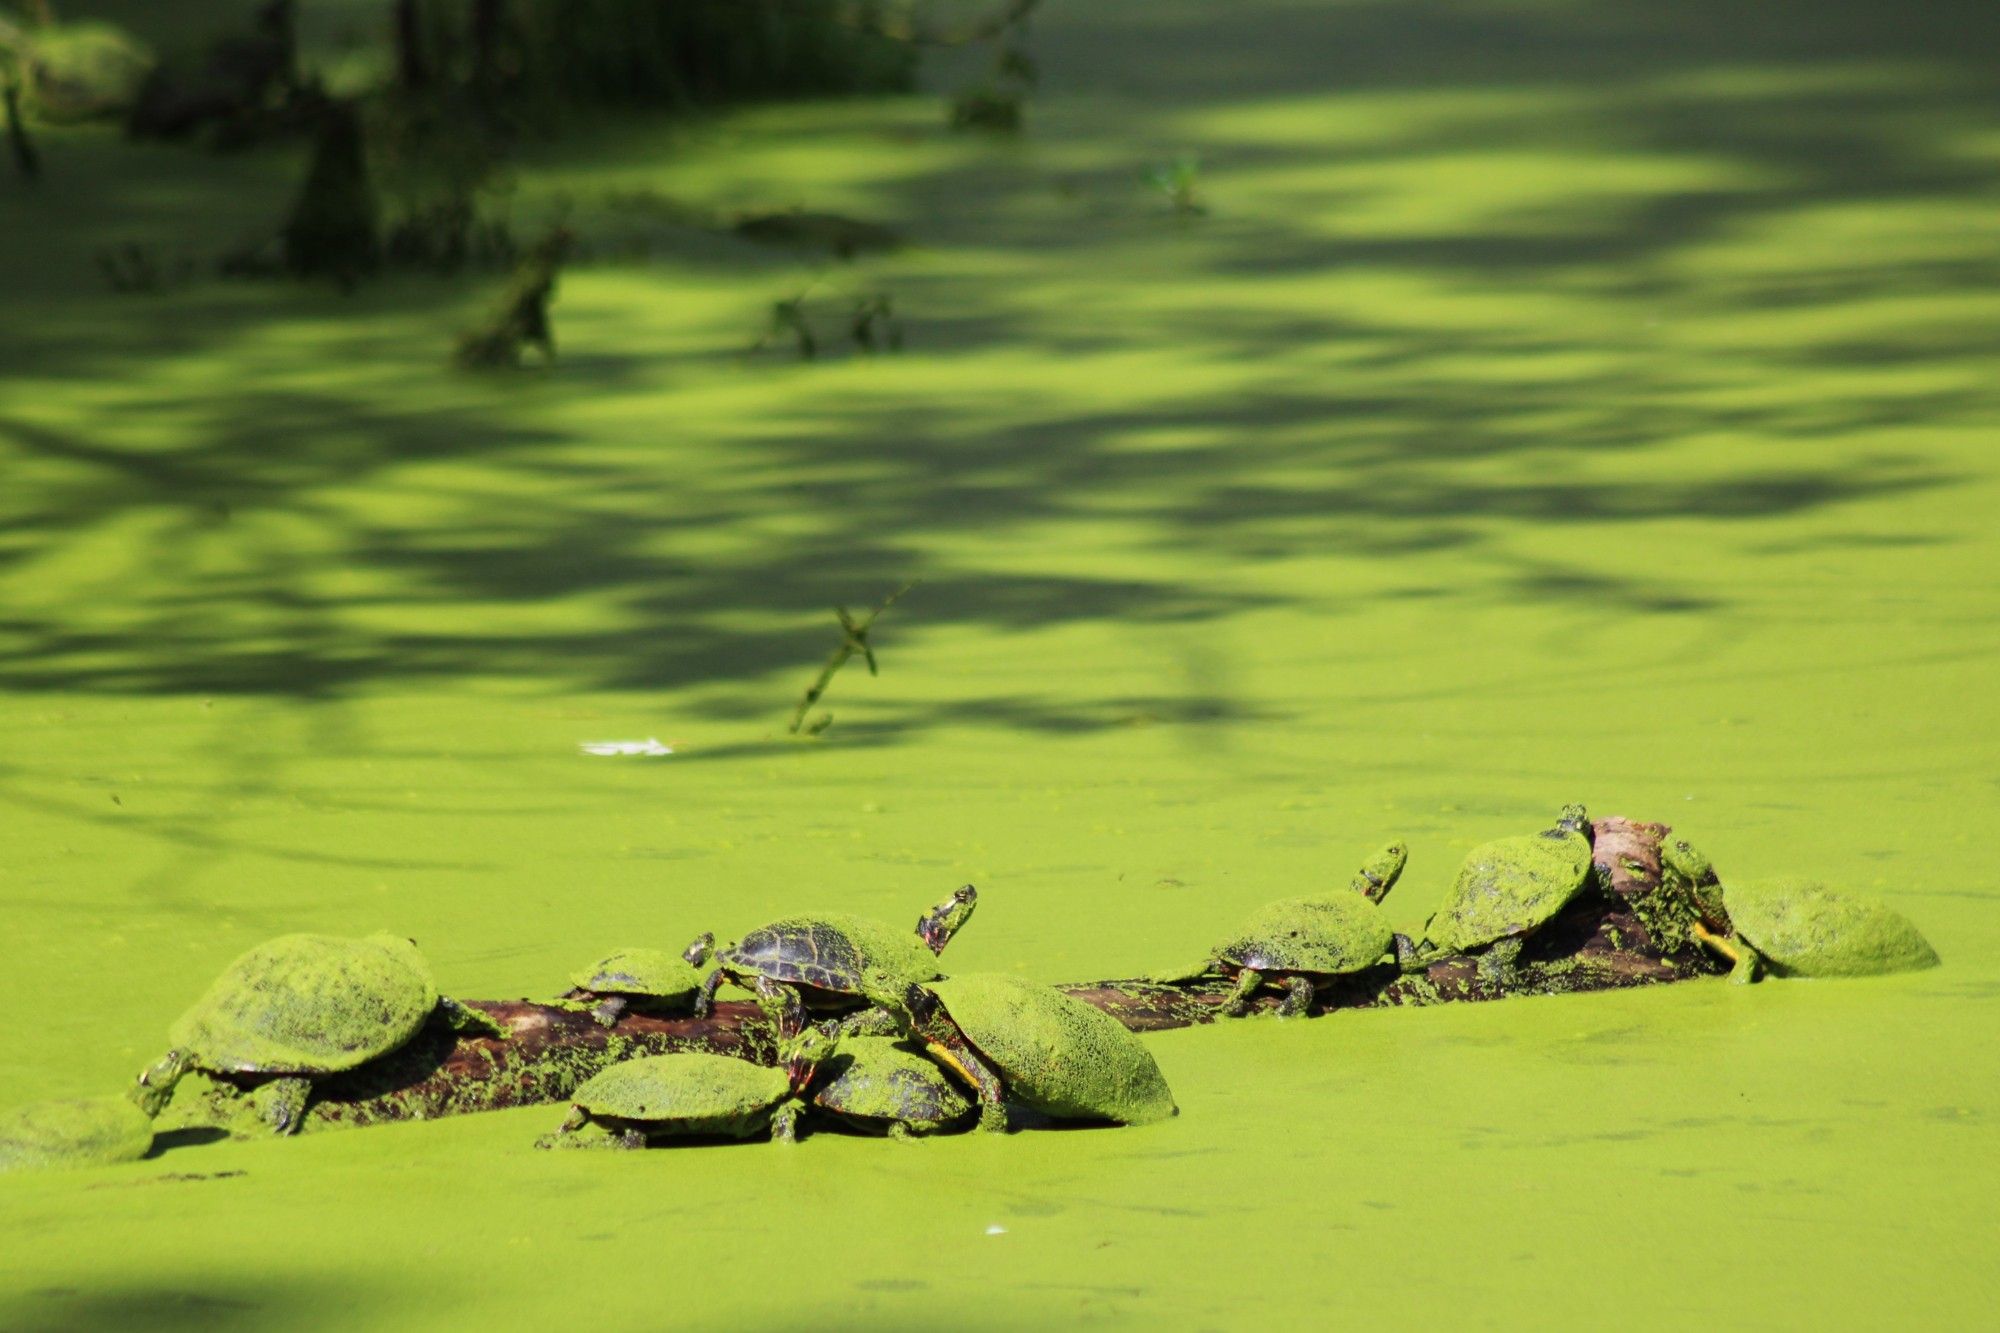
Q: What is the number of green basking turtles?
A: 10